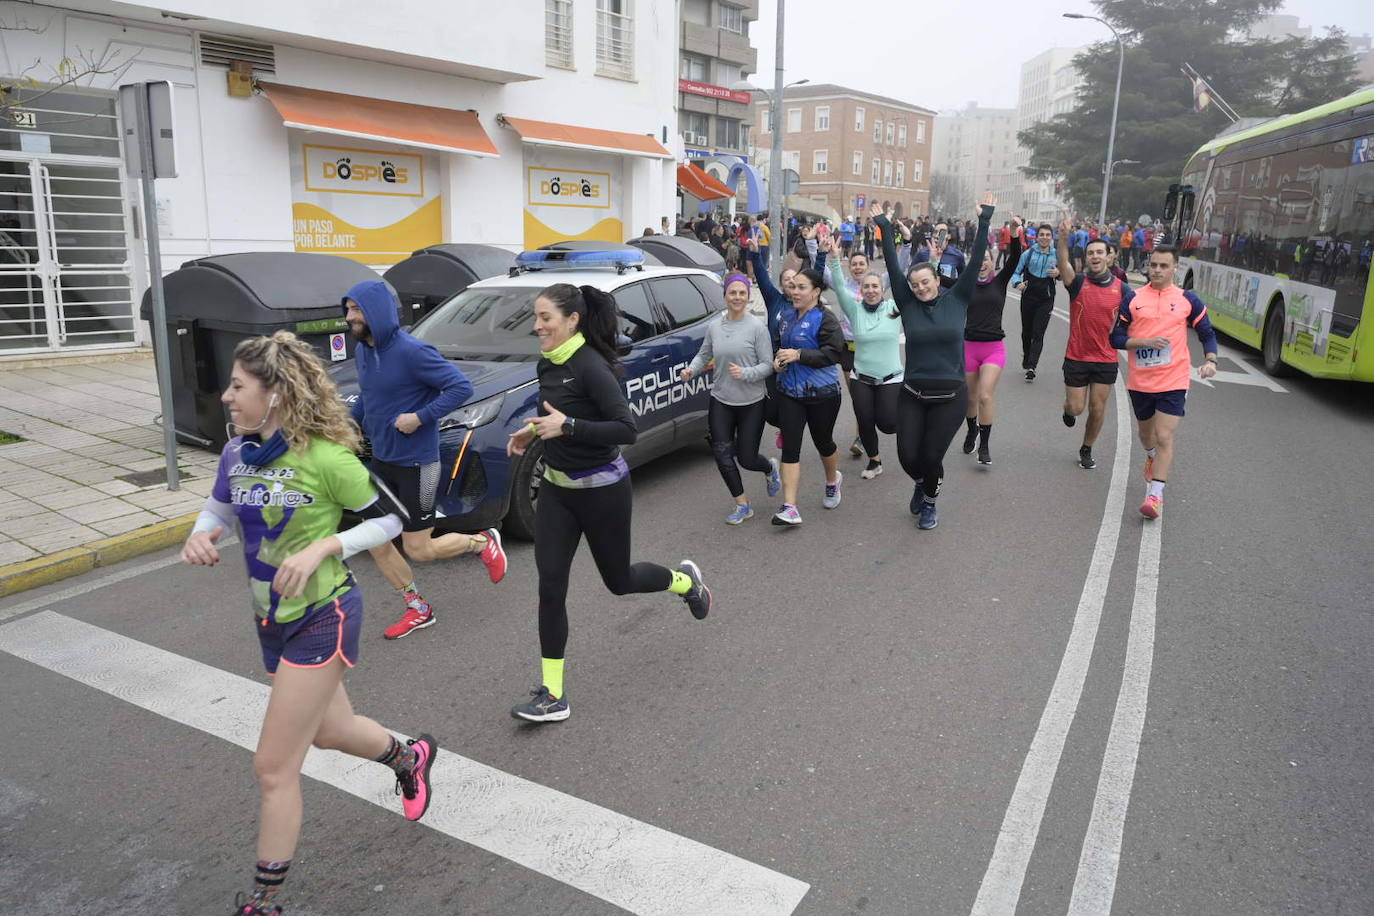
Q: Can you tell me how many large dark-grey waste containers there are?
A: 4